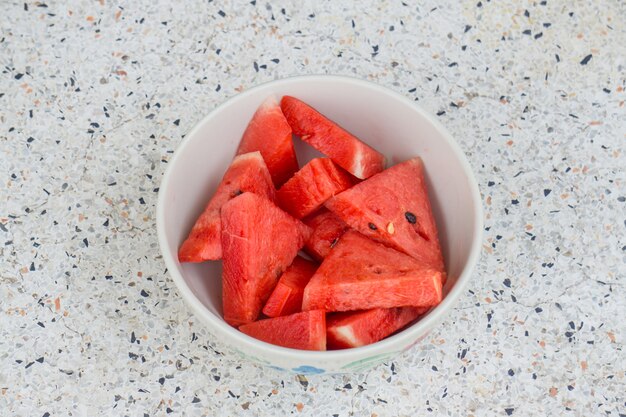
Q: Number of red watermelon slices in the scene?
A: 11